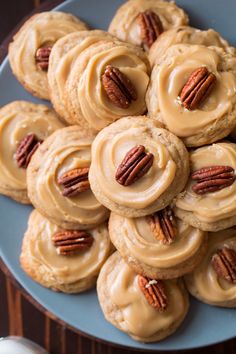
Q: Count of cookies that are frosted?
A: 14